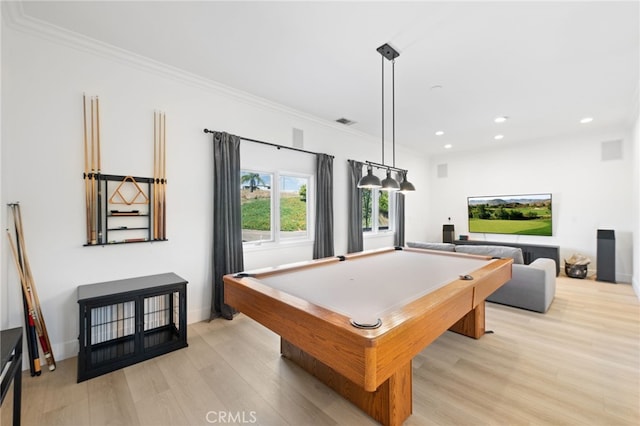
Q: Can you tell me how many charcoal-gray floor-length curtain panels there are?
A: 4